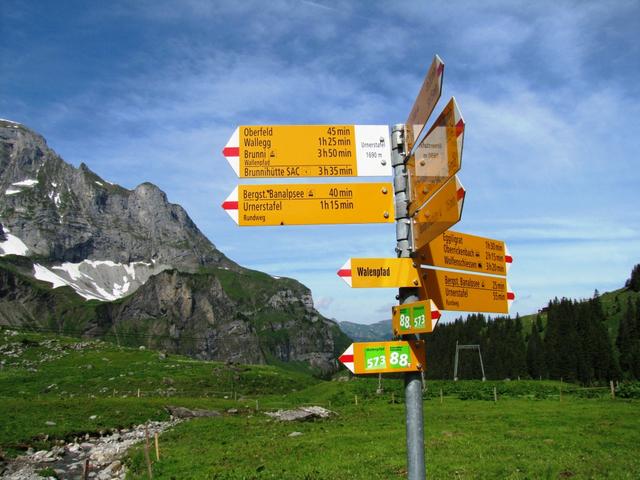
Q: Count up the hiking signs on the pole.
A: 10